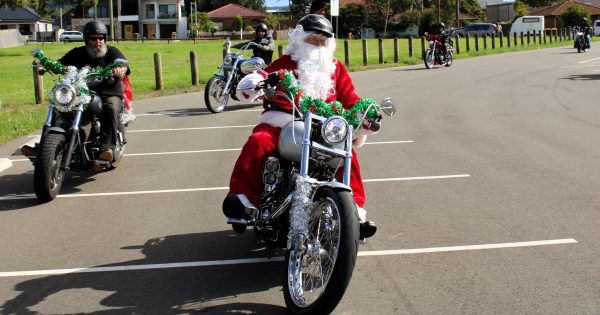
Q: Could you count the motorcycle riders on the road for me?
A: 5